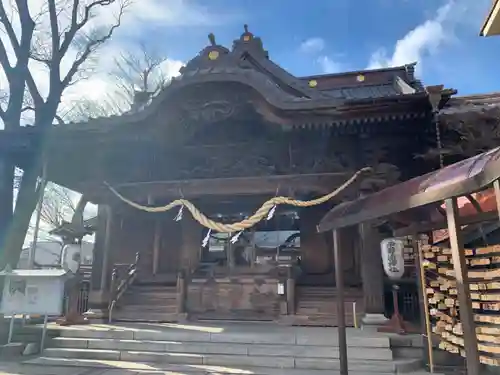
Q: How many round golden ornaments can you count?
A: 4